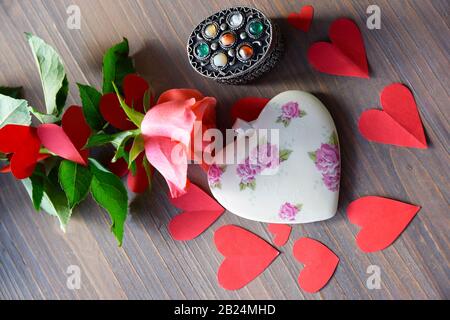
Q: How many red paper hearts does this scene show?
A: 13